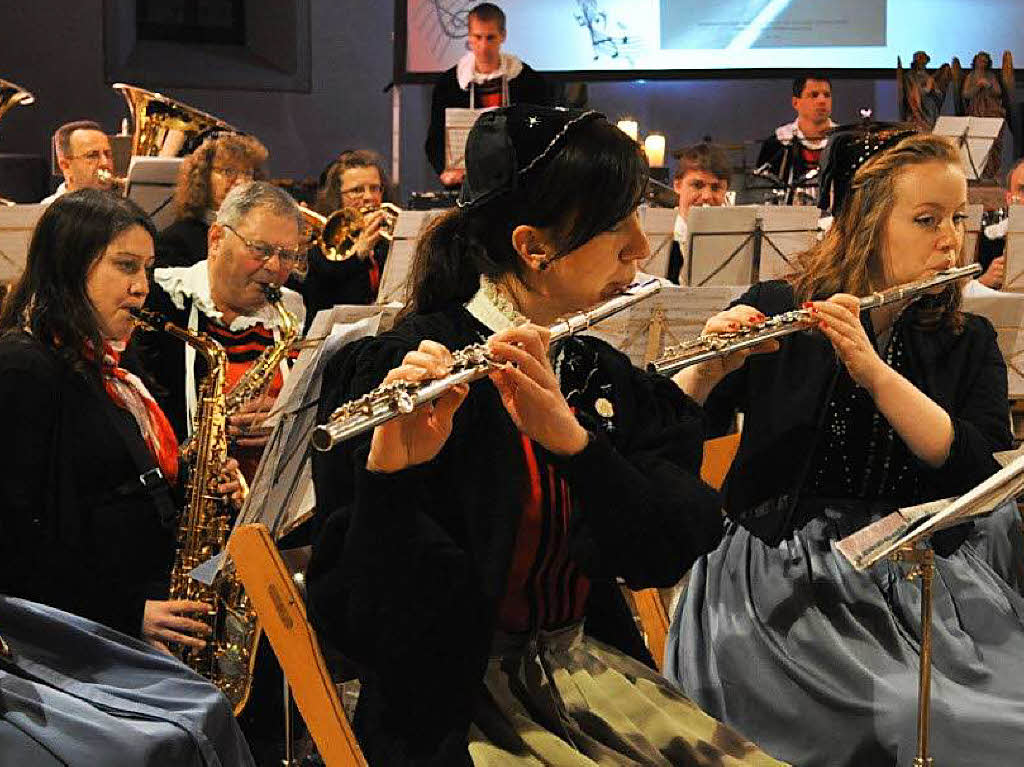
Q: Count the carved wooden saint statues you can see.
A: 2